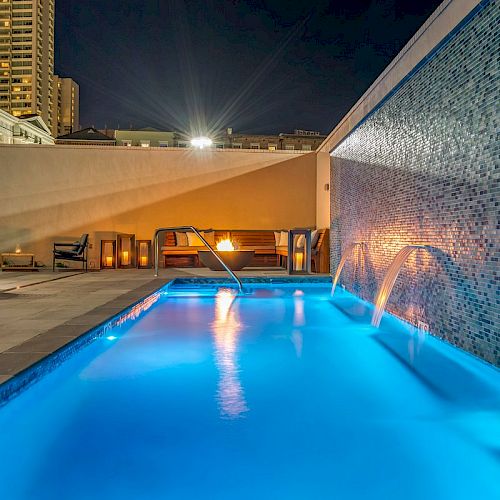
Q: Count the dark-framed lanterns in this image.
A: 4